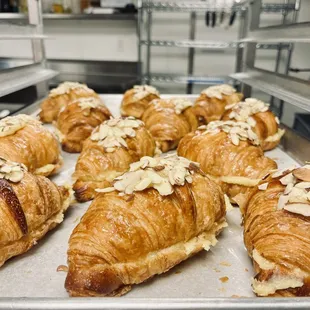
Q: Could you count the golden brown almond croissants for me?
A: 12